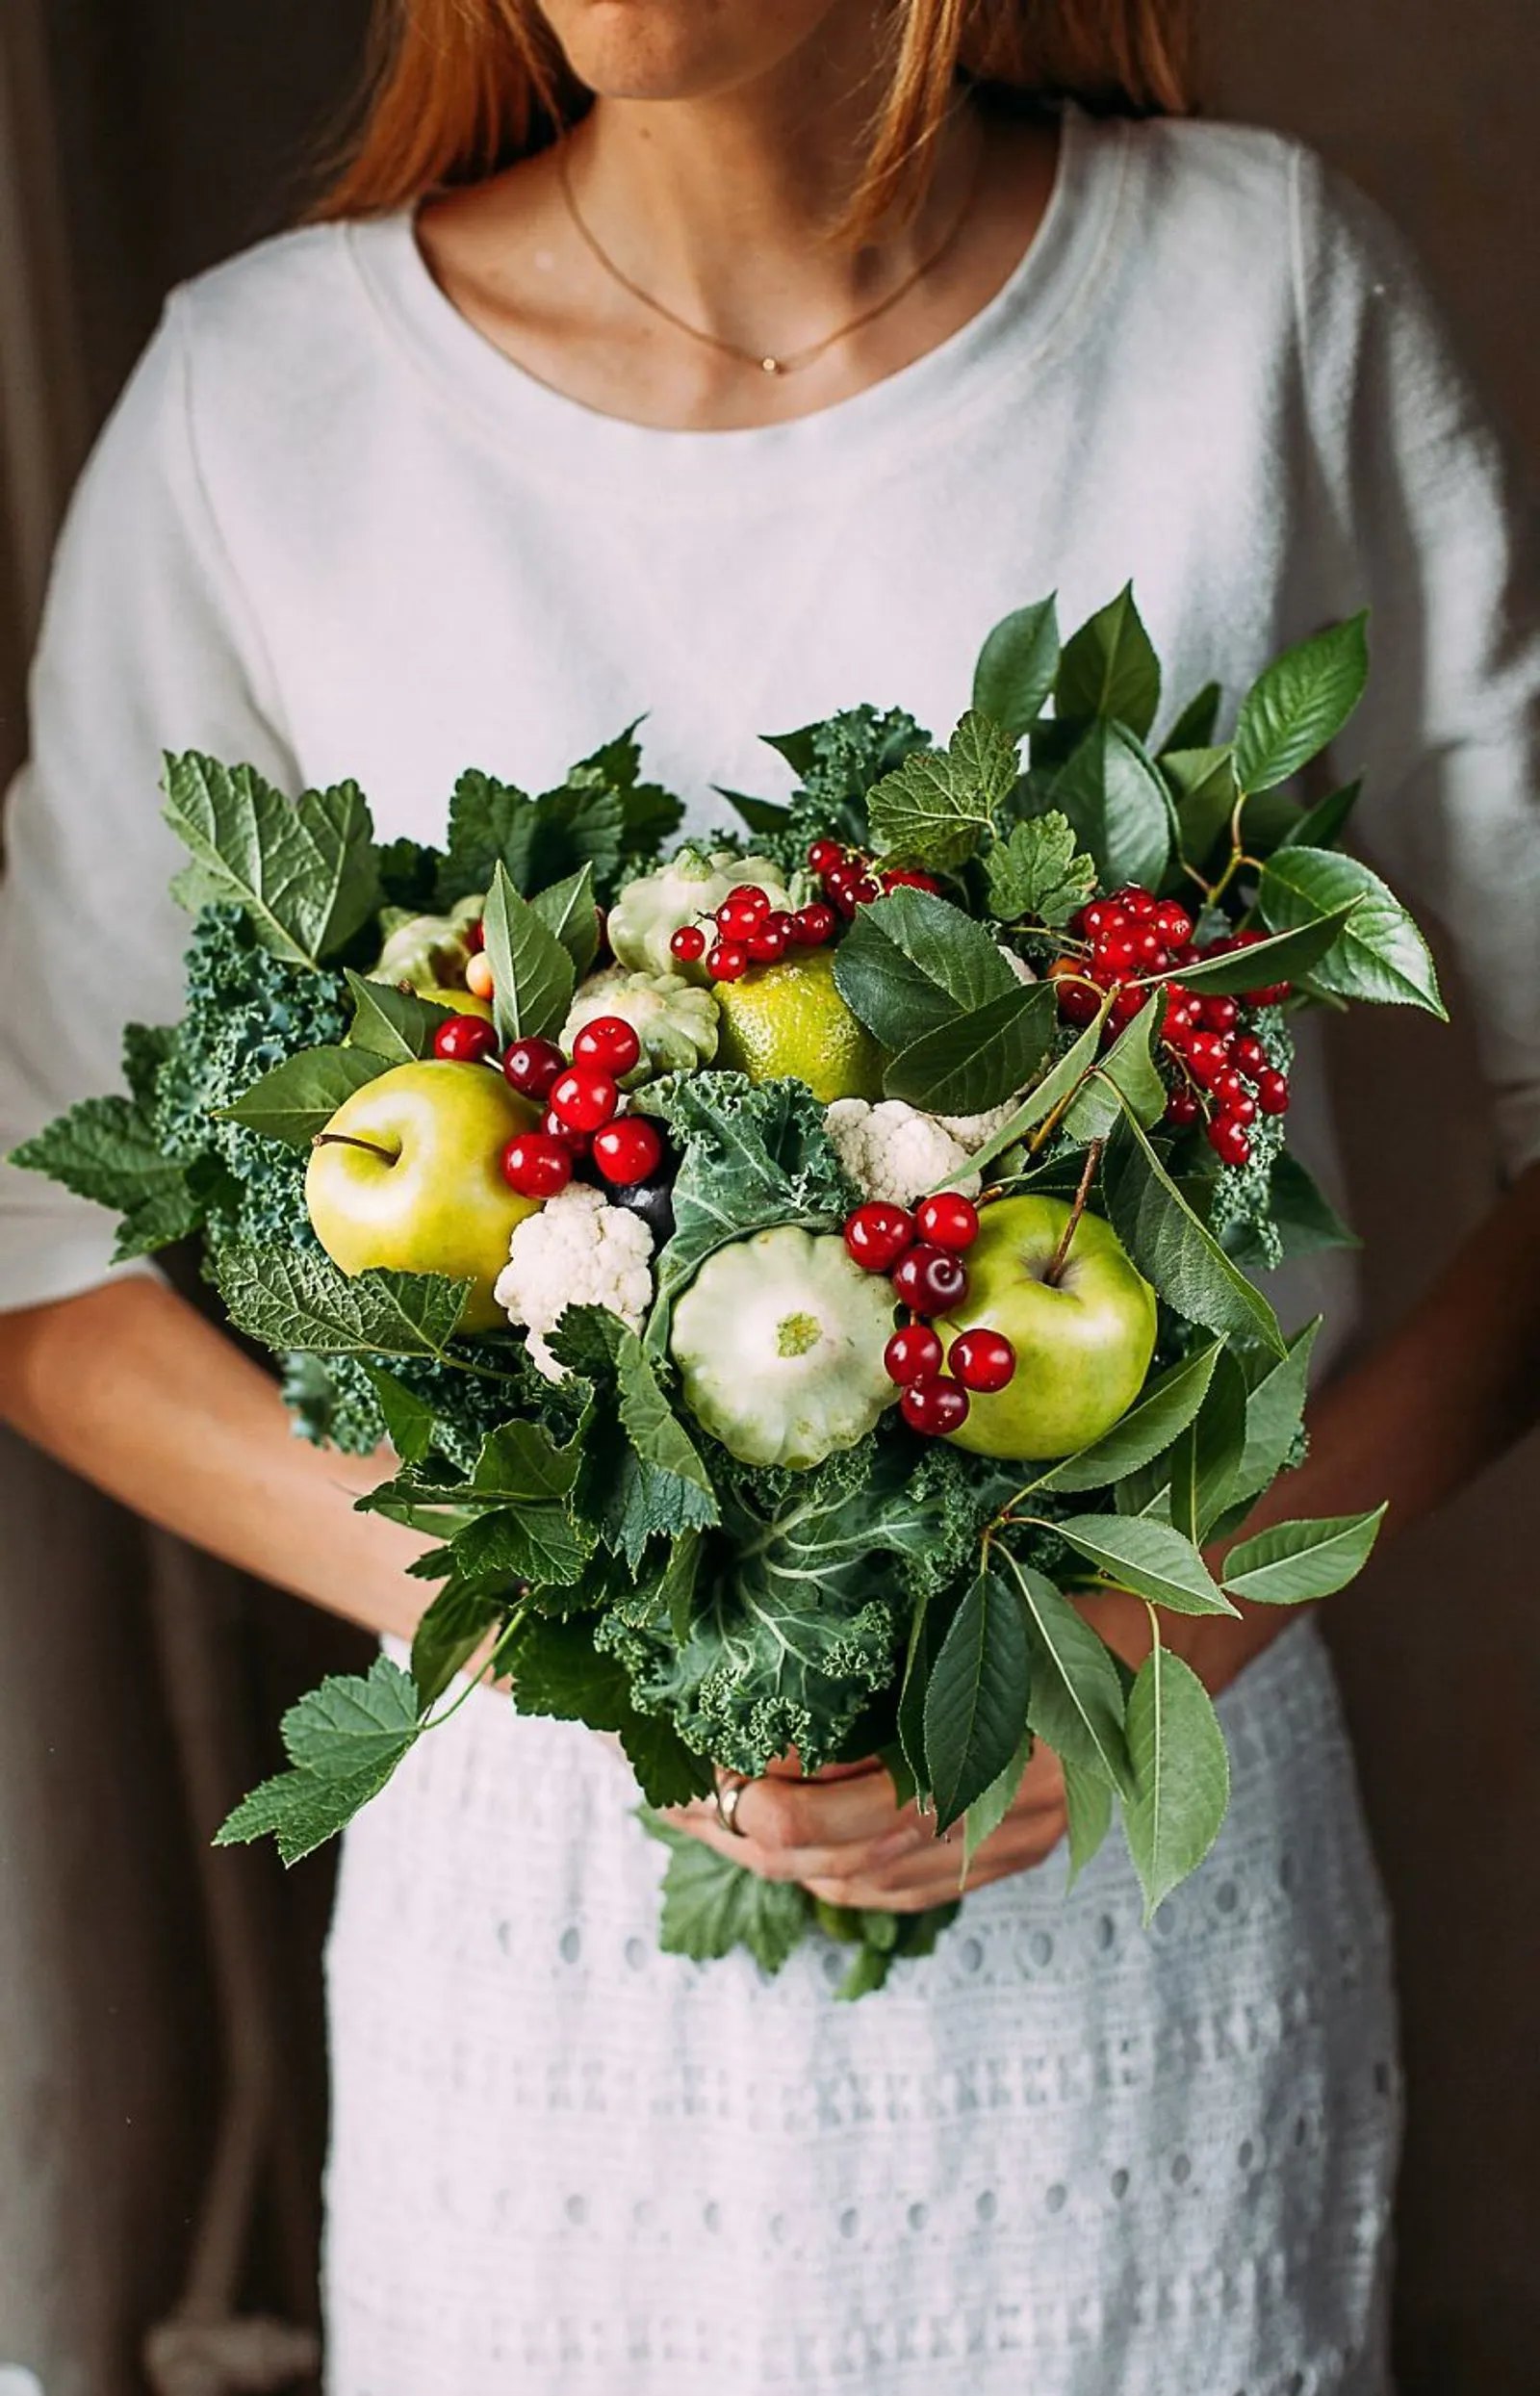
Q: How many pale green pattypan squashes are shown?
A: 4